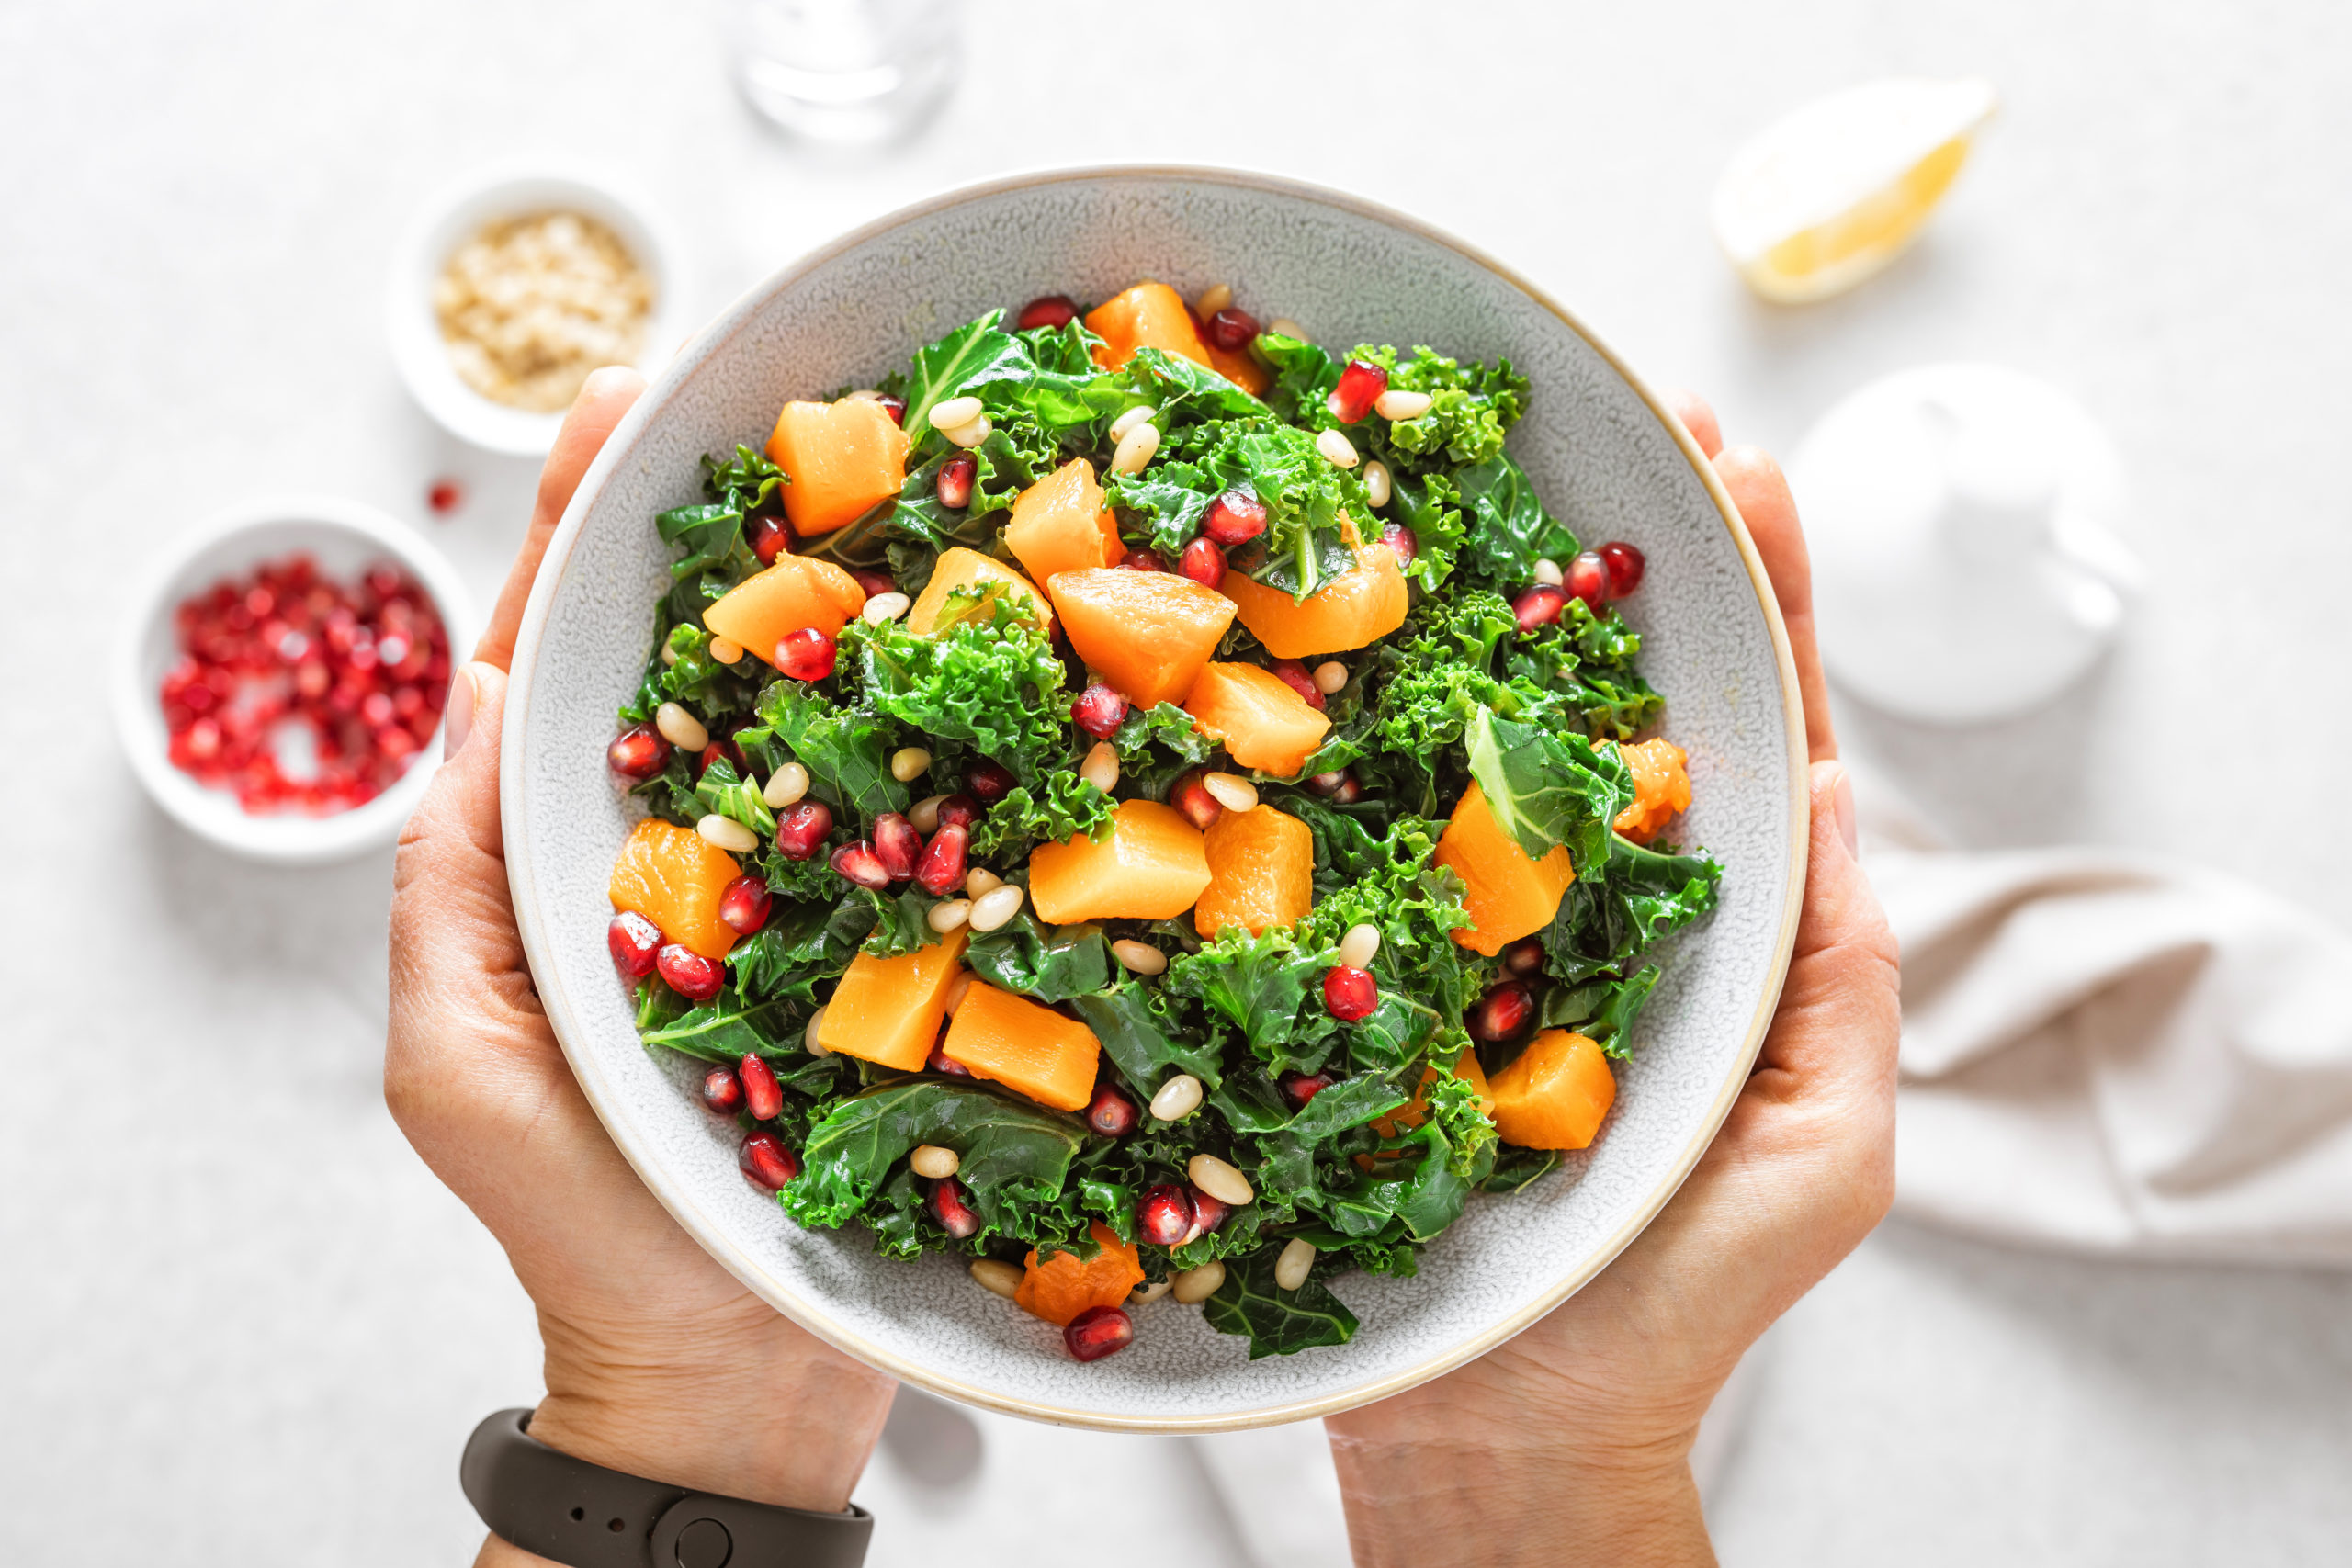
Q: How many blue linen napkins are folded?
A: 0